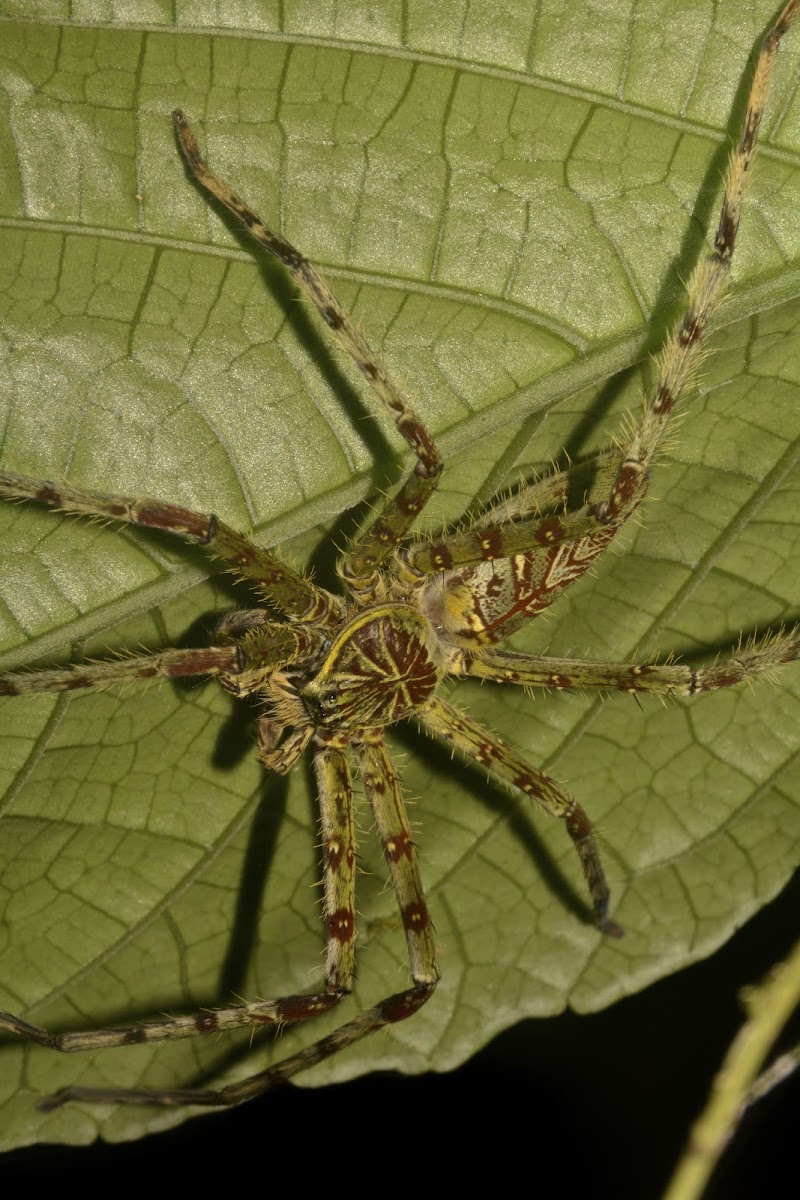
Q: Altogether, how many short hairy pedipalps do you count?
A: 2